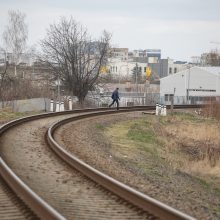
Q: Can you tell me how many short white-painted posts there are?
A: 8